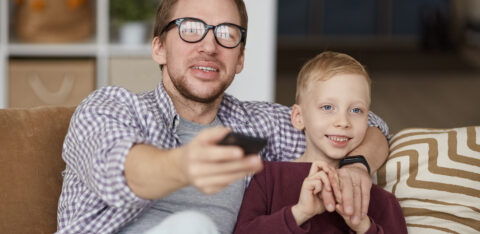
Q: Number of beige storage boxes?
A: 2